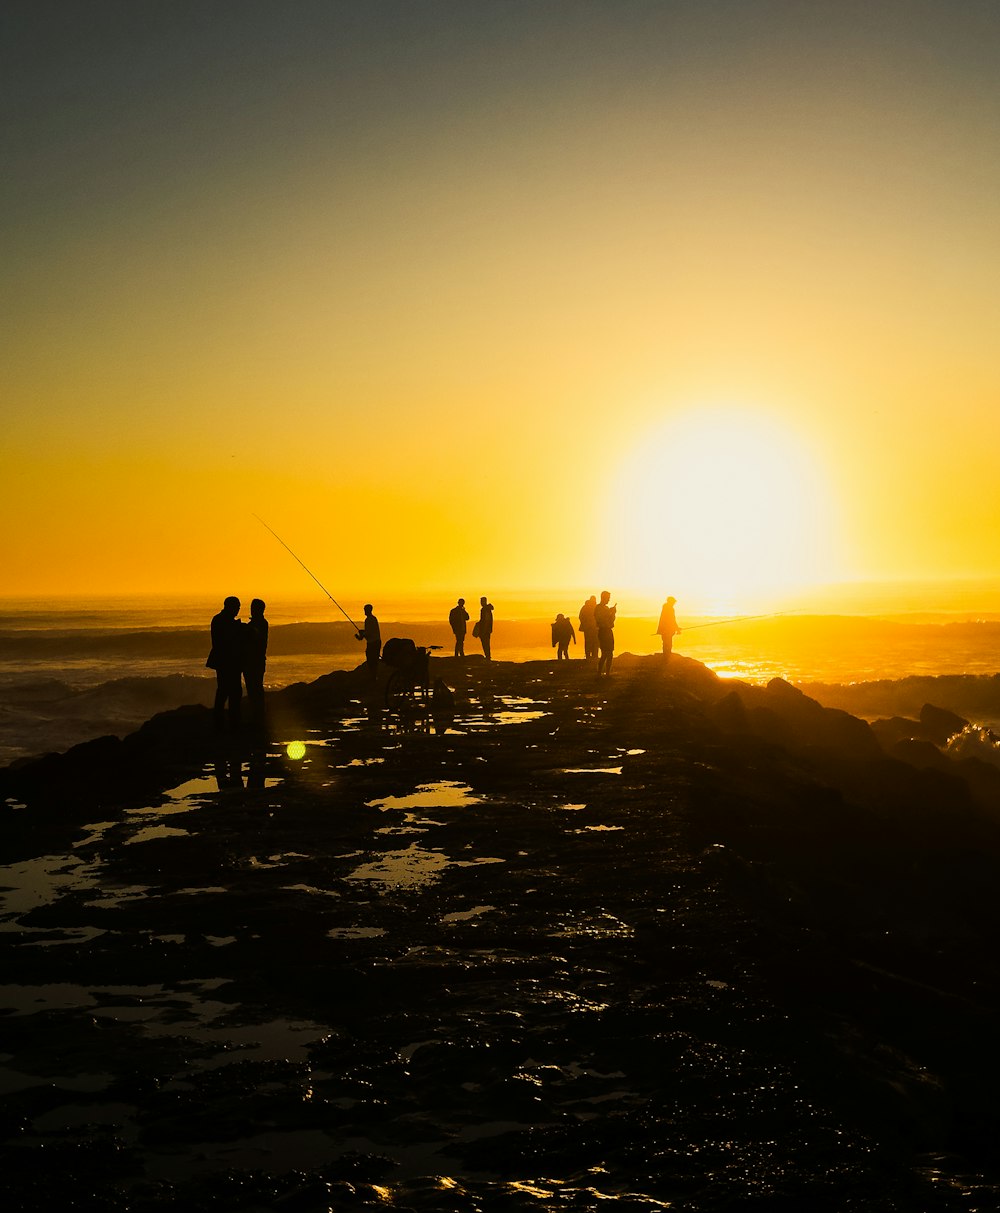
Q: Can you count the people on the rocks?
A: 9